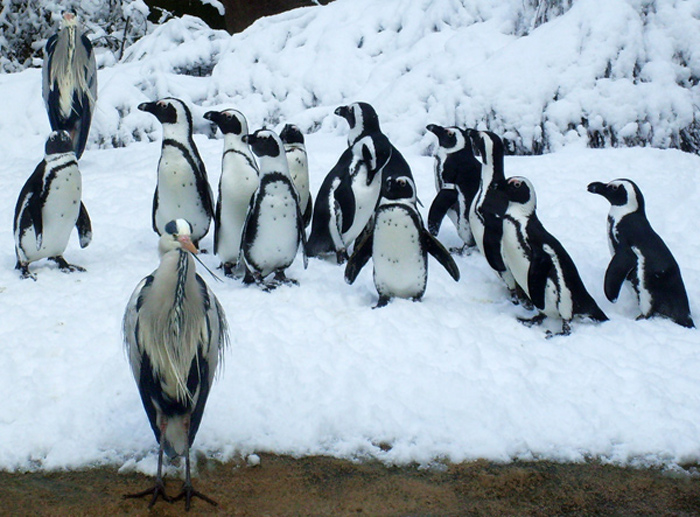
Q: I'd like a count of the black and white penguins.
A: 12